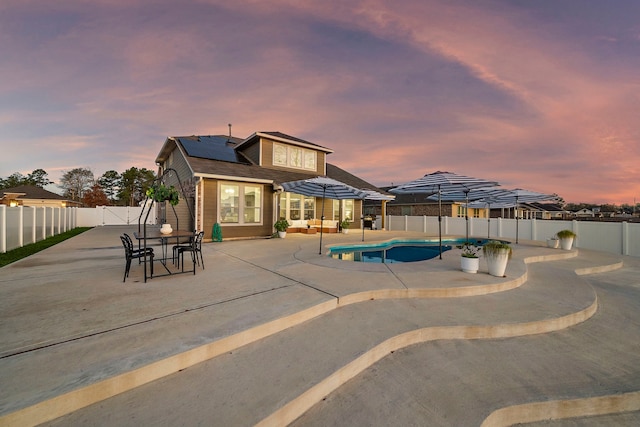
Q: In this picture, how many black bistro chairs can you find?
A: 4